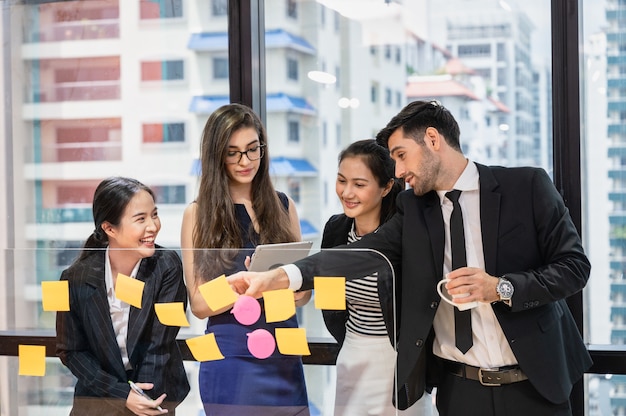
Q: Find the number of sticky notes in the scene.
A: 11